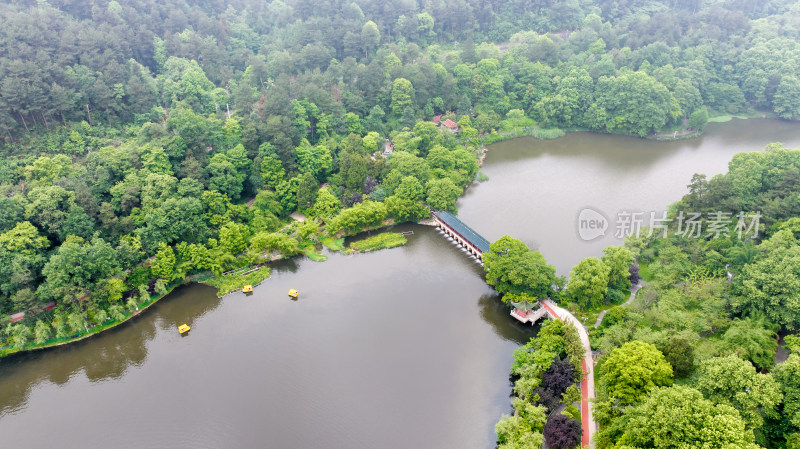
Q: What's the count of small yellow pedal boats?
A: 3